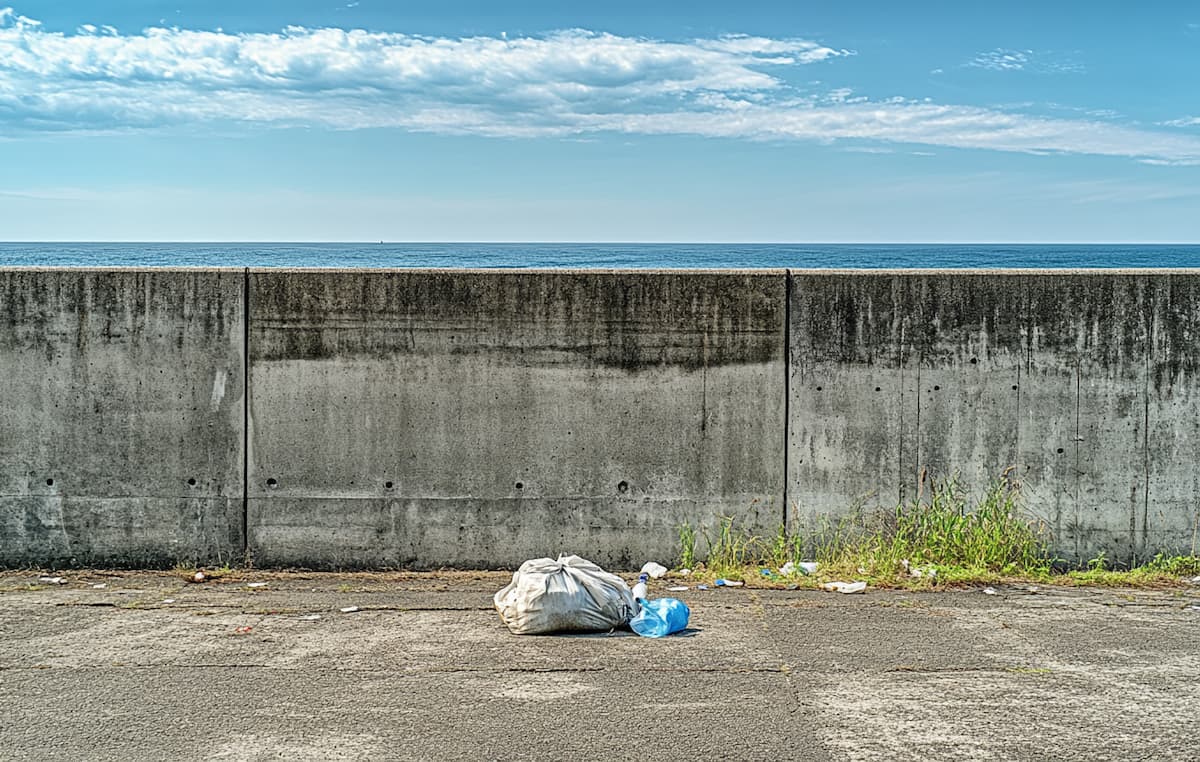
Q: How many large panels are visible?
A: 3